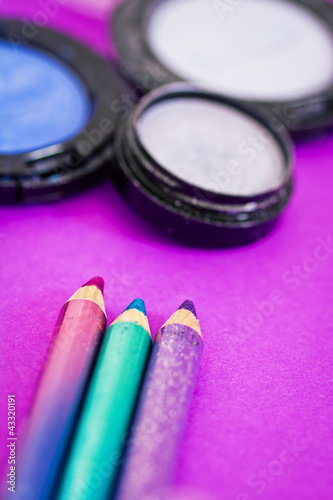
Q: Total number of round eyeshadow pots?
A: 3